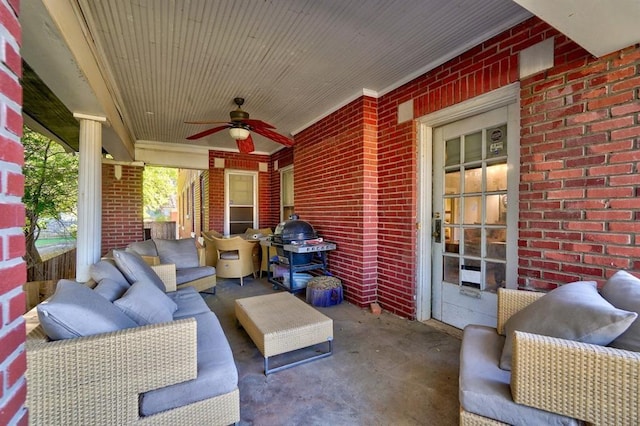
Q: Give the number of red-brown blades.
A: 5